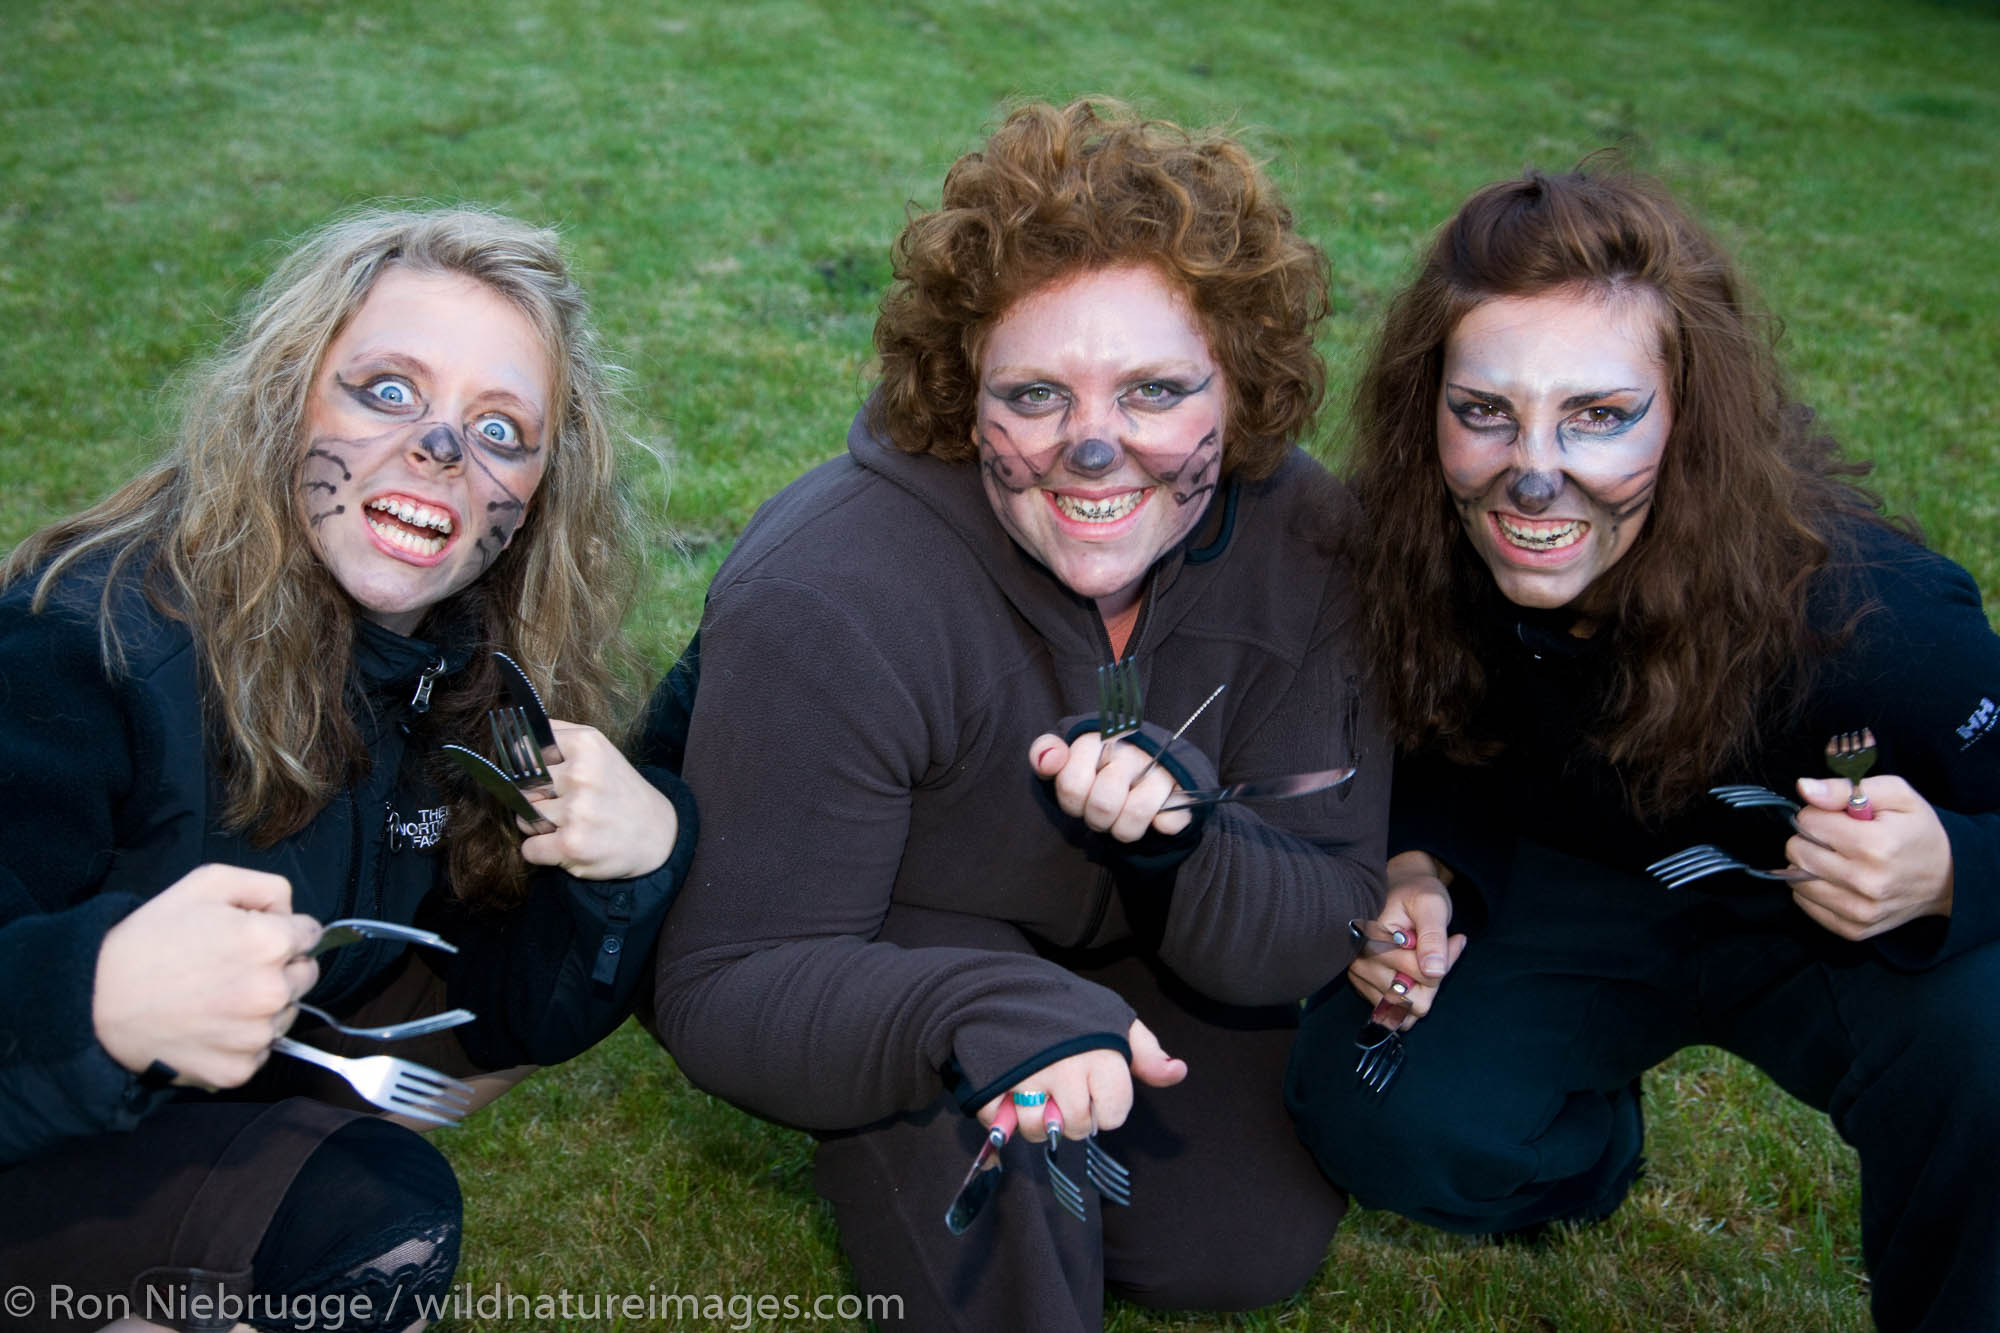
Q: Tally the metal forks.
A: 11